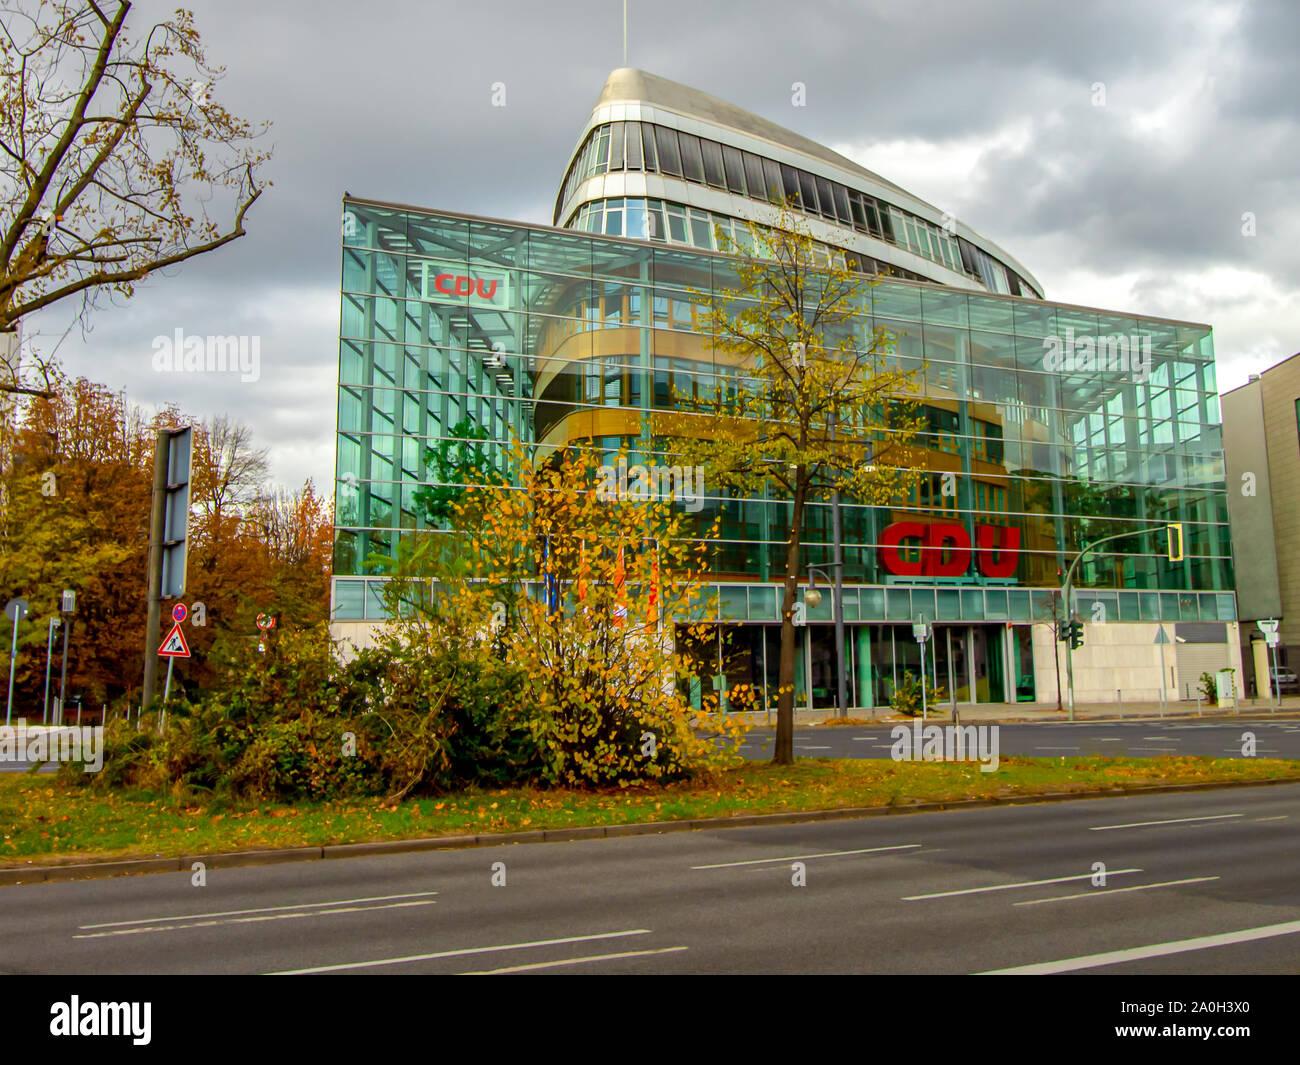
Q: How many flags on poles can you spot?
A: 4